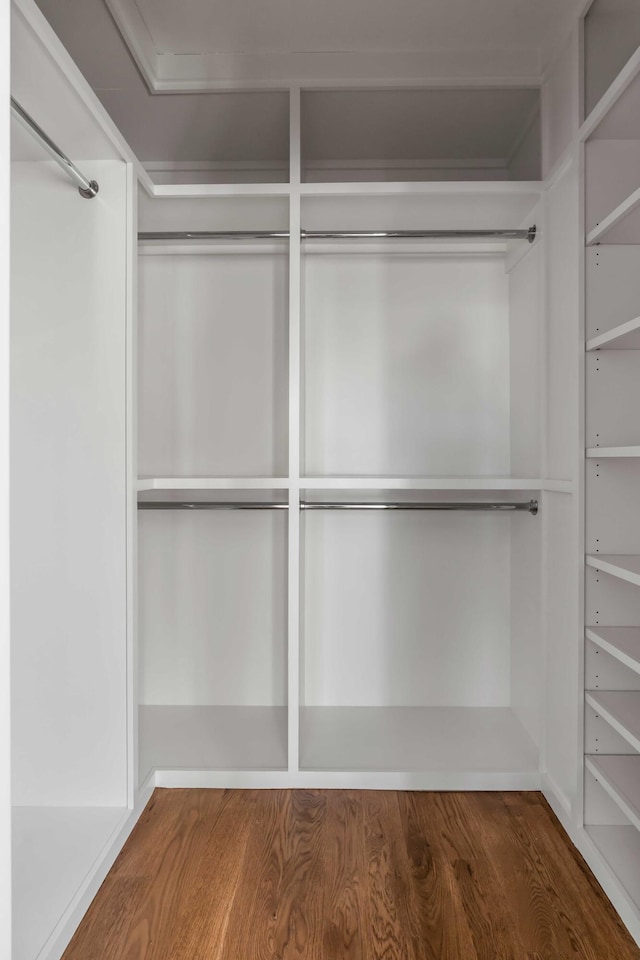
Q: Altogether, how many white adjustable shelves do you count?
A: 7